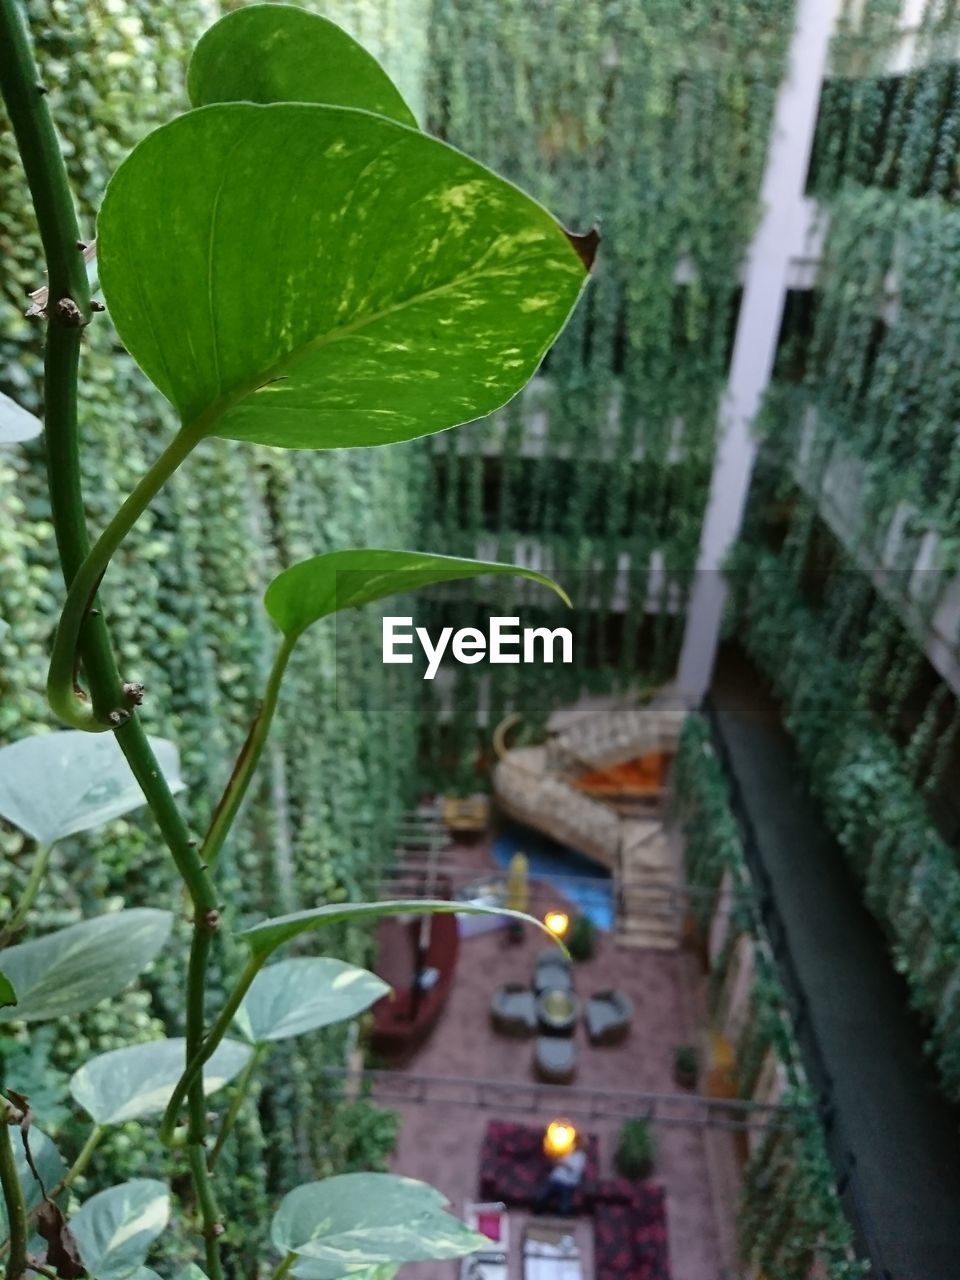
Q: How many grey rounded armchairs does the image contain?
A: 4